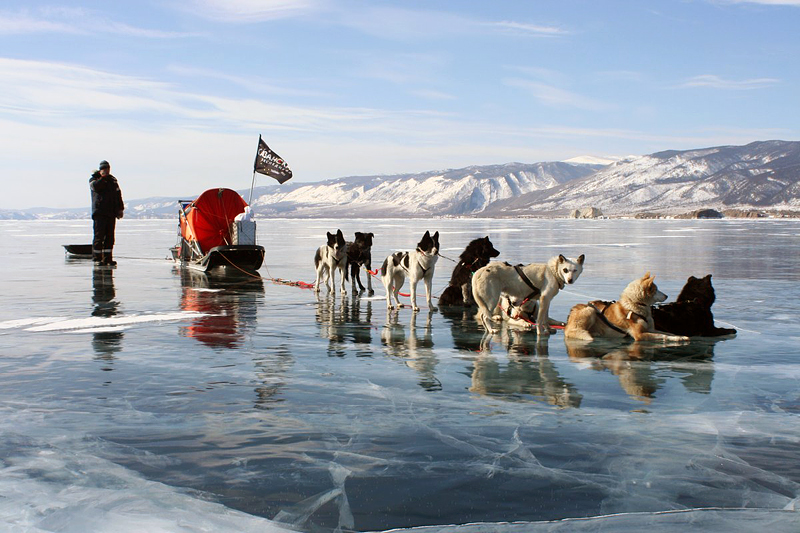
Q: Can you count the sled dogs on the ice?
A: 8